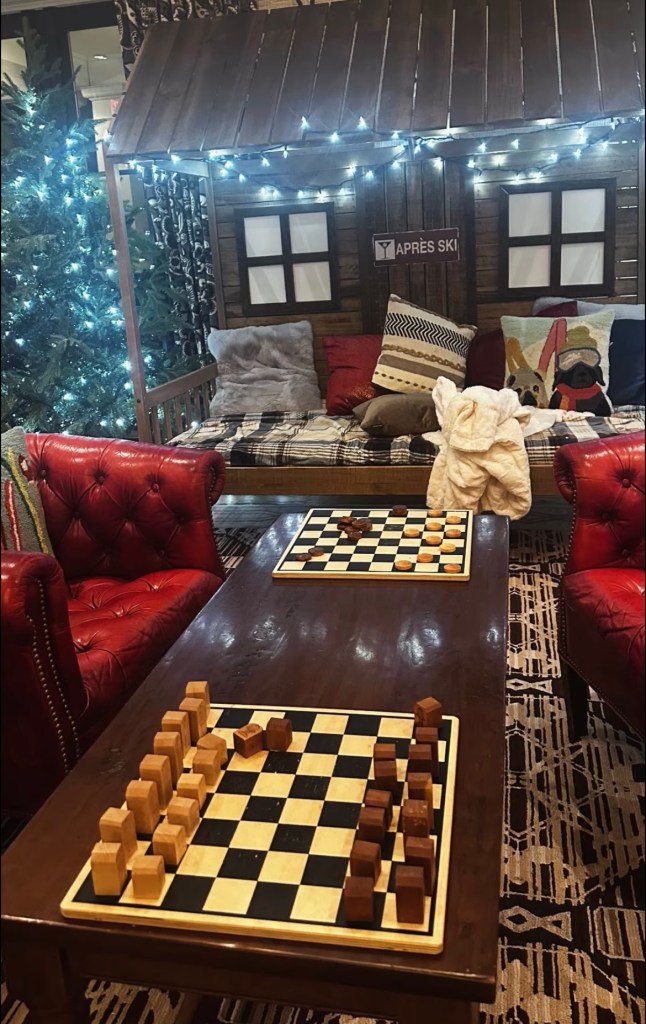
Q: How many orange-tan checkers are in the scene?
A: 10